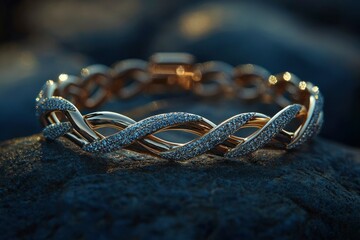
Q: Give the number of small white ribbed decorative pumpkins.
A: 0